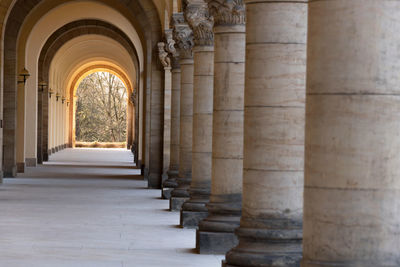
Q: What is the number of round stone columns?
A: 6